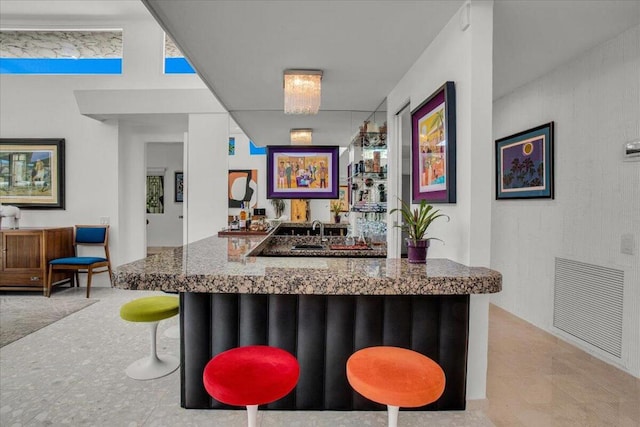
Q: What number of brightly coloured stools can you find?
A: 3